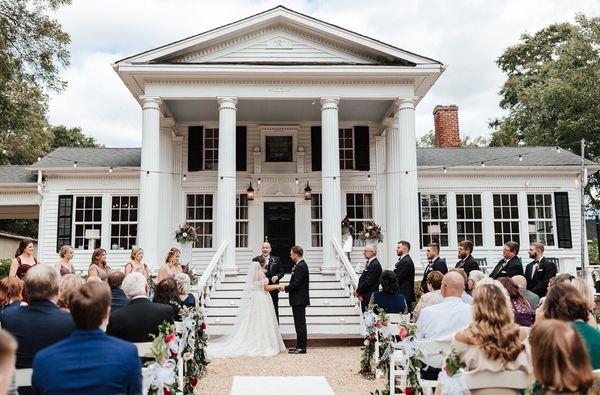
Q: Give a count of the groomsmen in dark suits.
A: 6